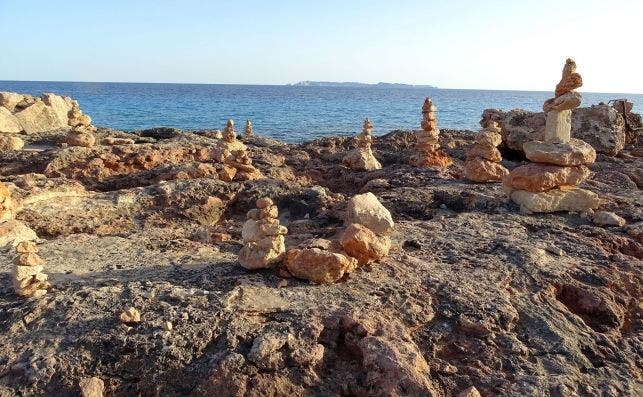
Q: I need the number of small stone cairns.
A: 9